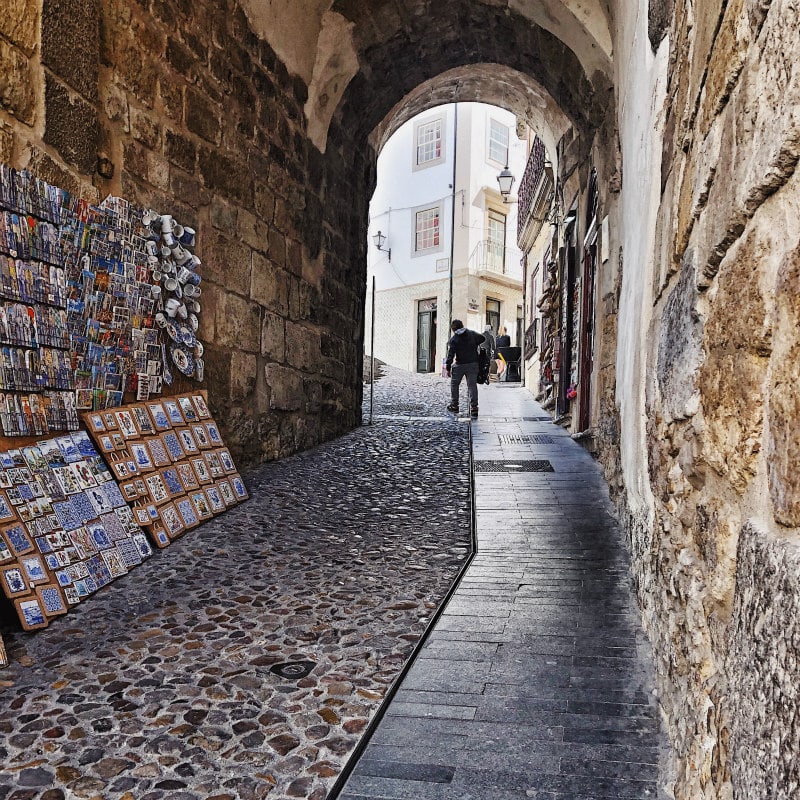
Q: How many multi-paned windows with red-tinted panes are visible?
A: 2